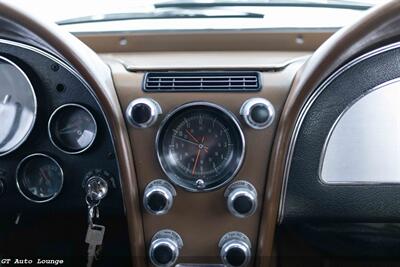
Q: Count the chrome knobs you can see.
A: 6